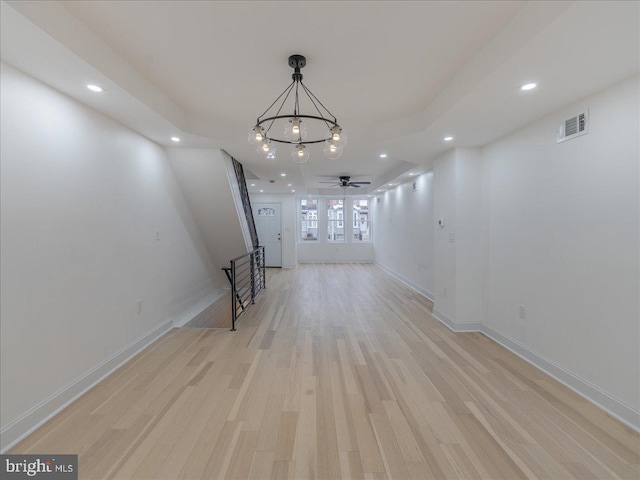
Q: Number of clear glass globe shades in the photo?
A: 6